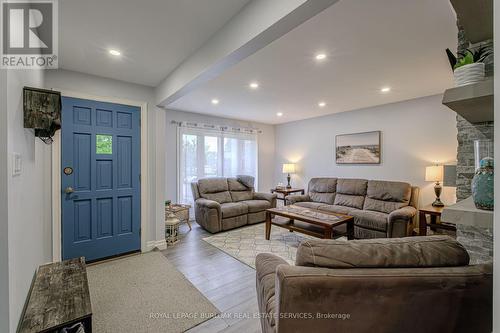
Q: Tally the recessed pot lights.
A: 7